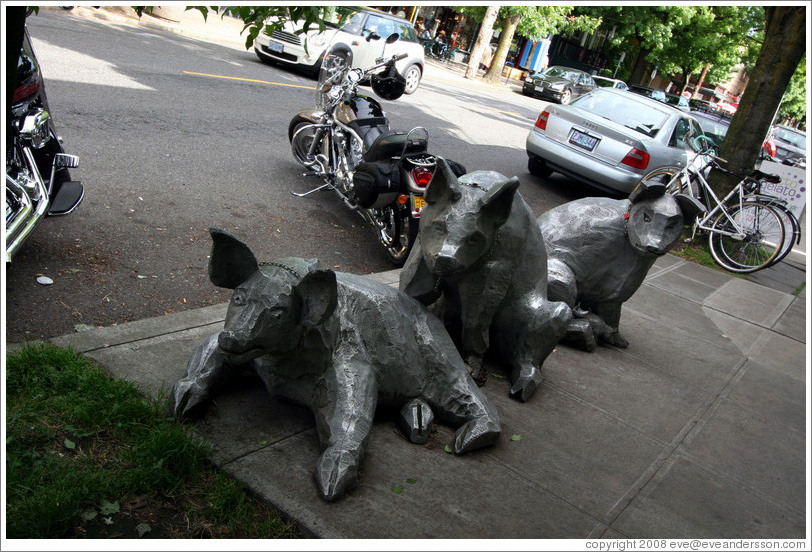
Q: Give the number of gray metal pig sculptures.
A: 3